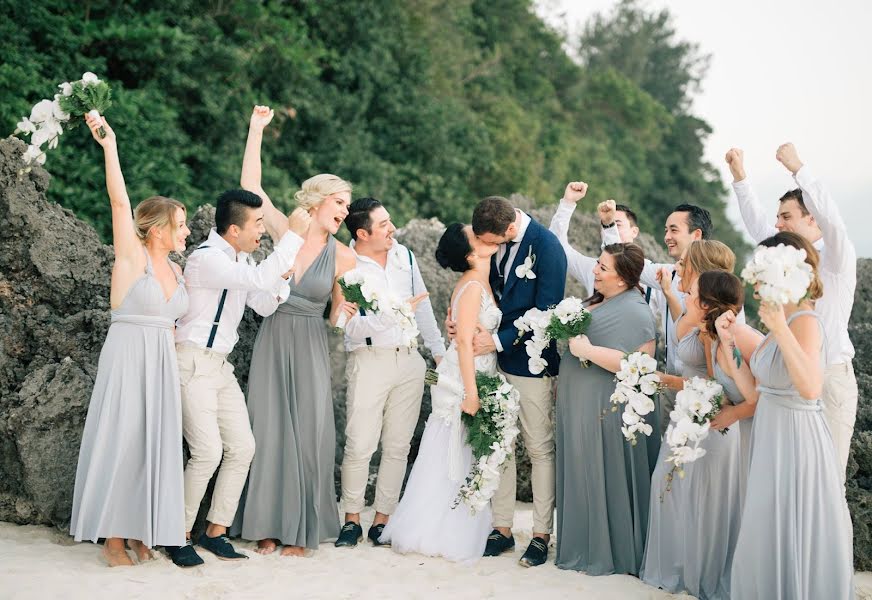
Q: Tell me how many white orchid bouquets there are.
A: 7